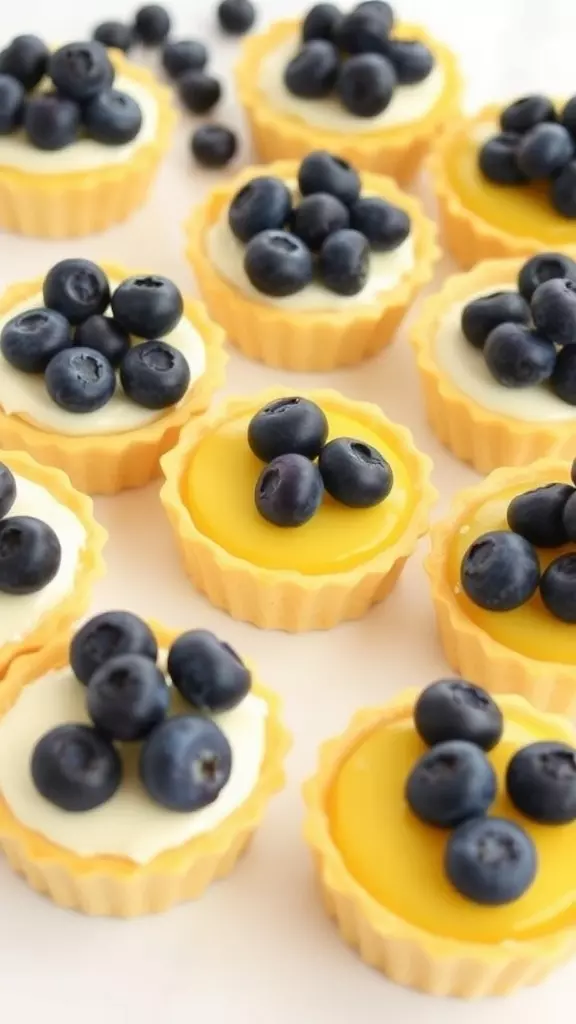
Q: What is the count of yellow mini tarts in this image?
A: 4